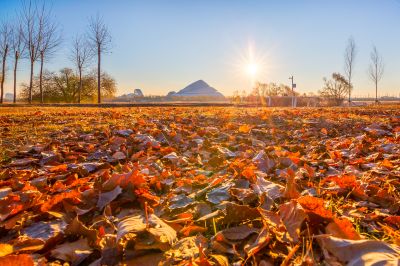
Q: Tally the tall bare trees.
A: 8